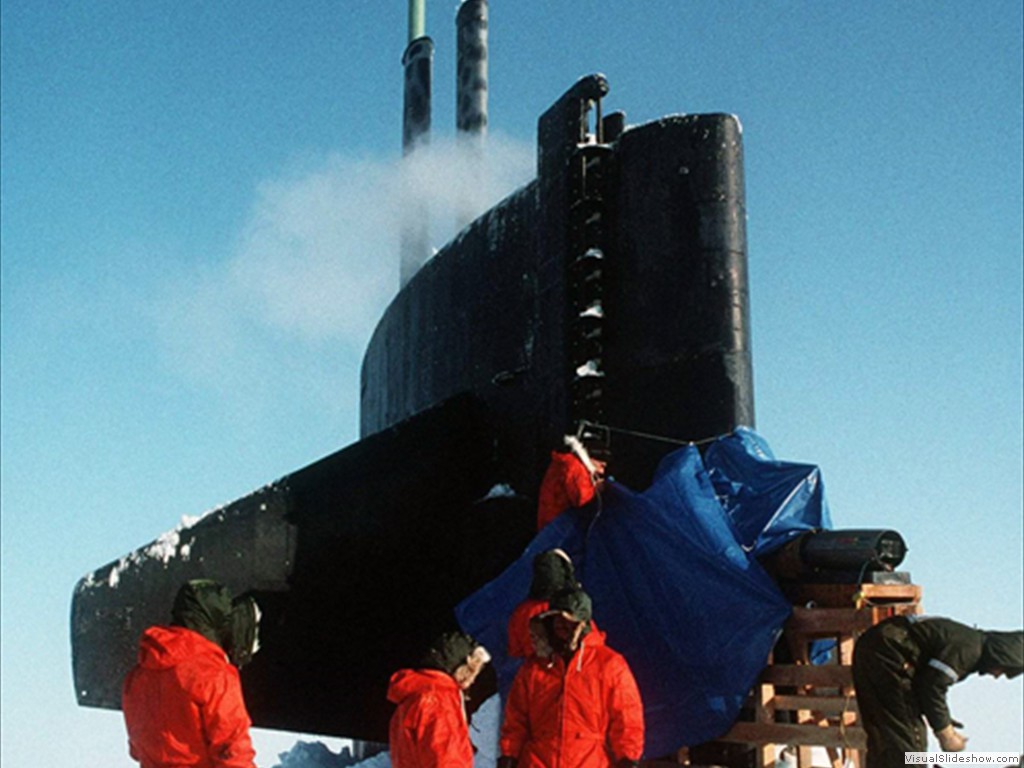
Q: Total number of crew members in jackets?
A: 6